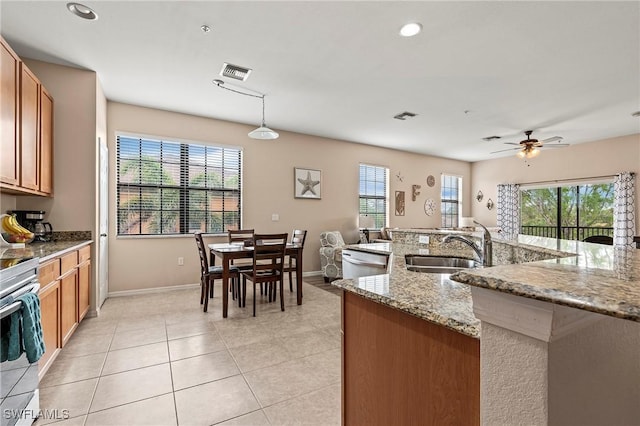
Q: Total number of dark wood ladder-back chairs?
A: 4